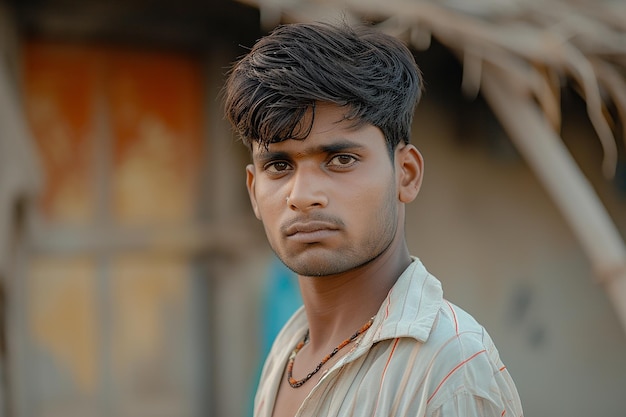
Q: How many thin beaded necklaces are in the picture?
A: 1